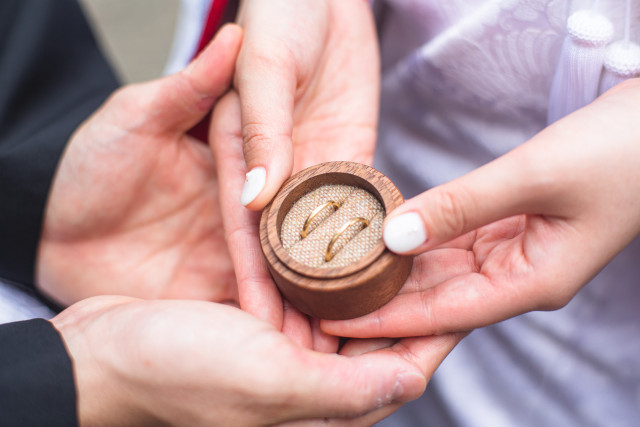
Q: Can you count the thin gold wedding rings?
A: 2